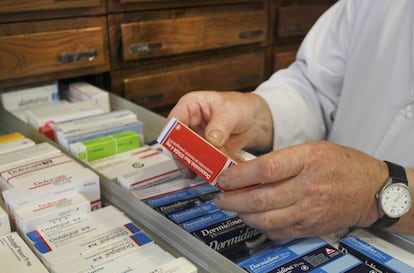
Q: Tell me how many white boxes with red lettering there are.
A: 2